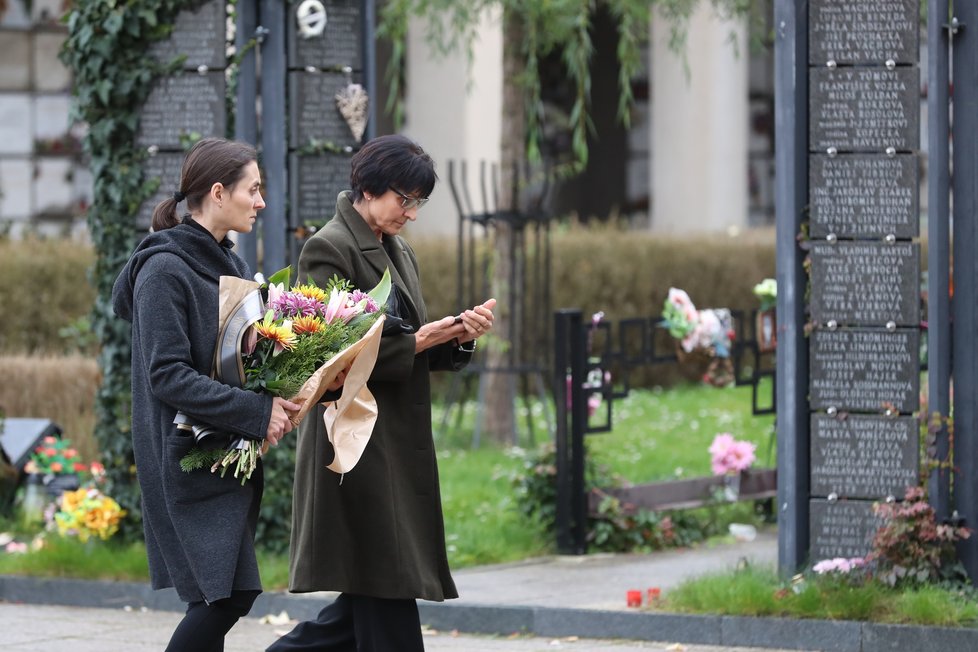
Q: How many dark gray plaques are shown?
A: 13